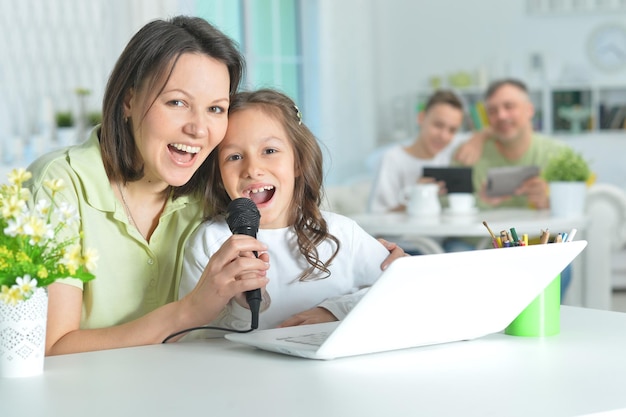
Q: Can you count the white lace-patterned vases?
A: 1